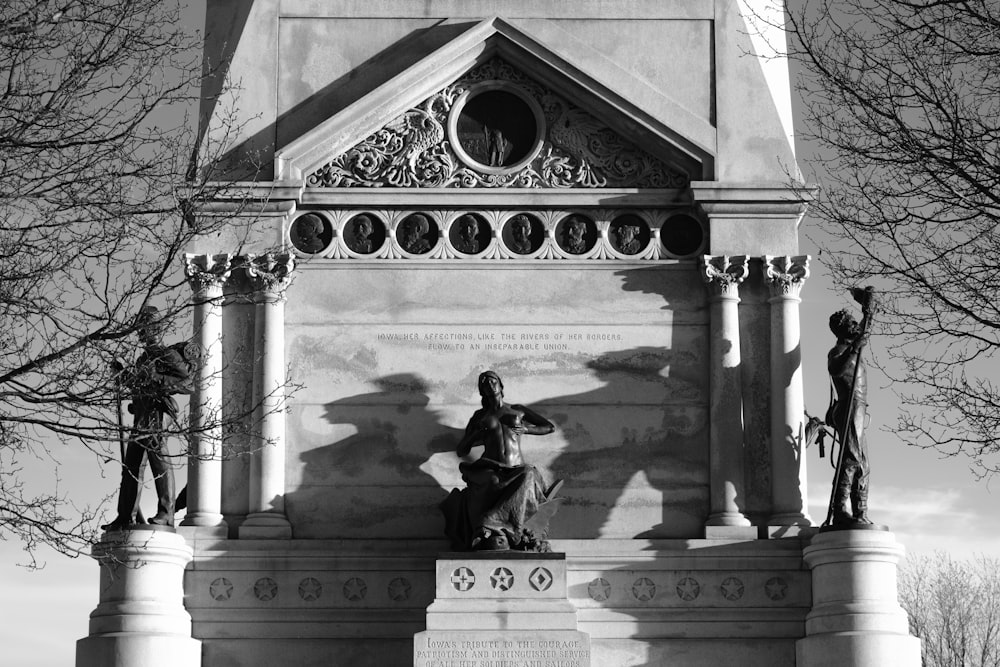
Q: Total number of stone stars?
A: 11